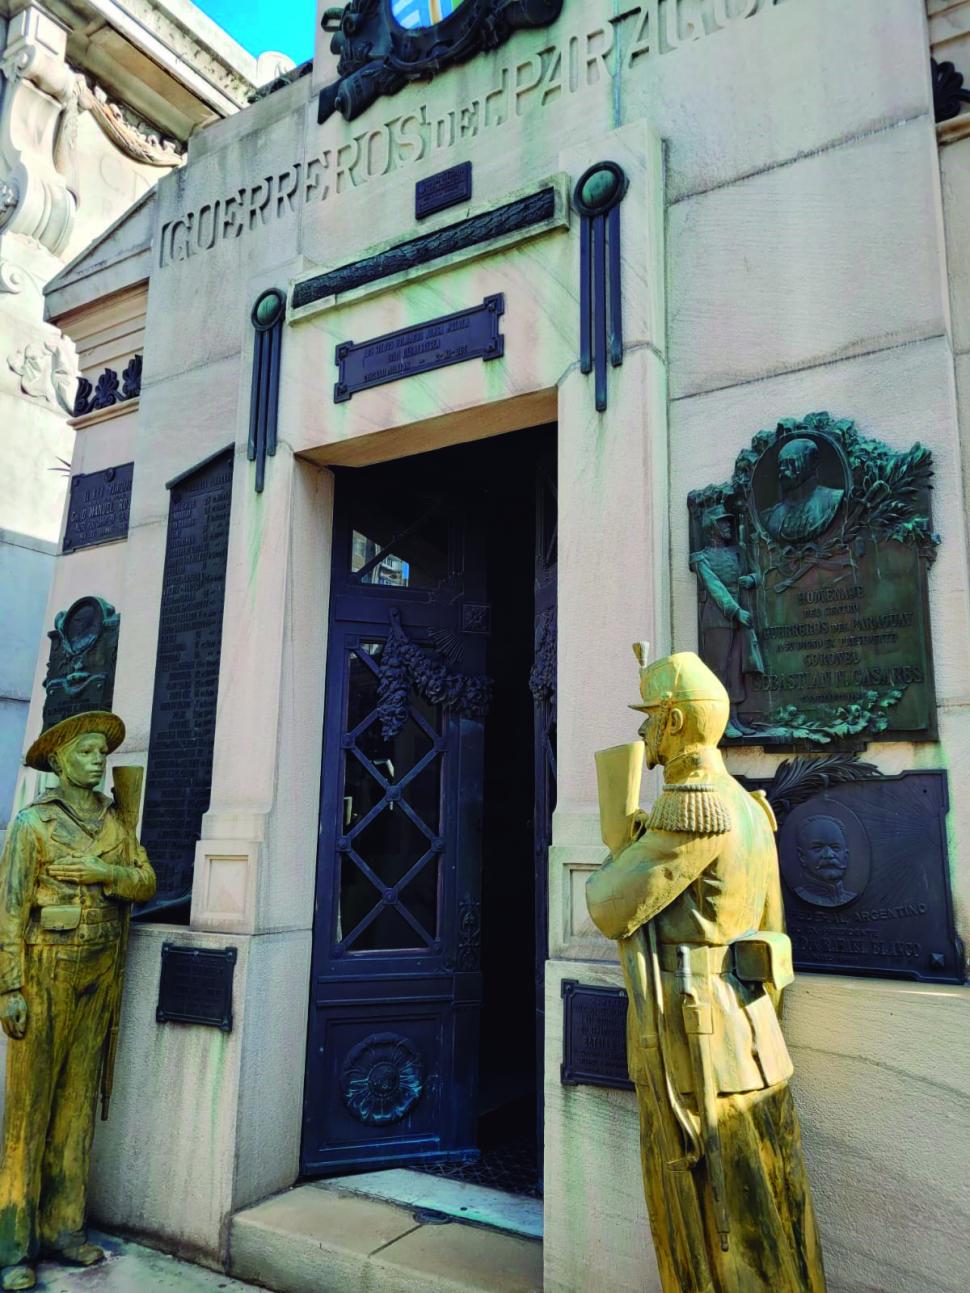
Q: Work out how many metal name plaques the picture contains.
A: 9